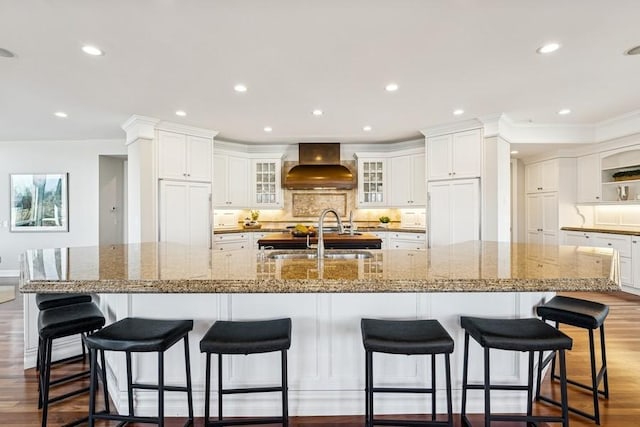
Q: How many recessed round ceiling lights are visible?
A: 11